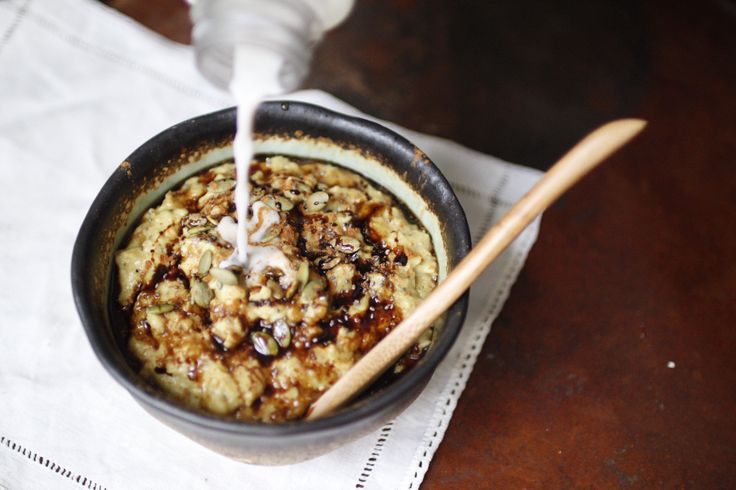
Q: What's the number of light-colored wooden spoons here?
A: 1